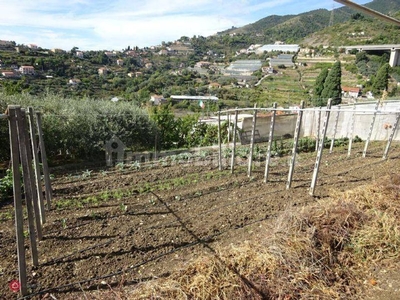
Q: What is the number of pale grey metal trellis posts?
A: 11